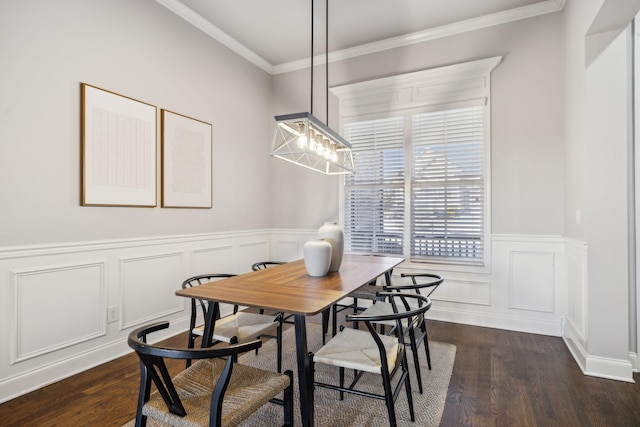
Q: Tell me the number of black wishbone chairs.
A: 6